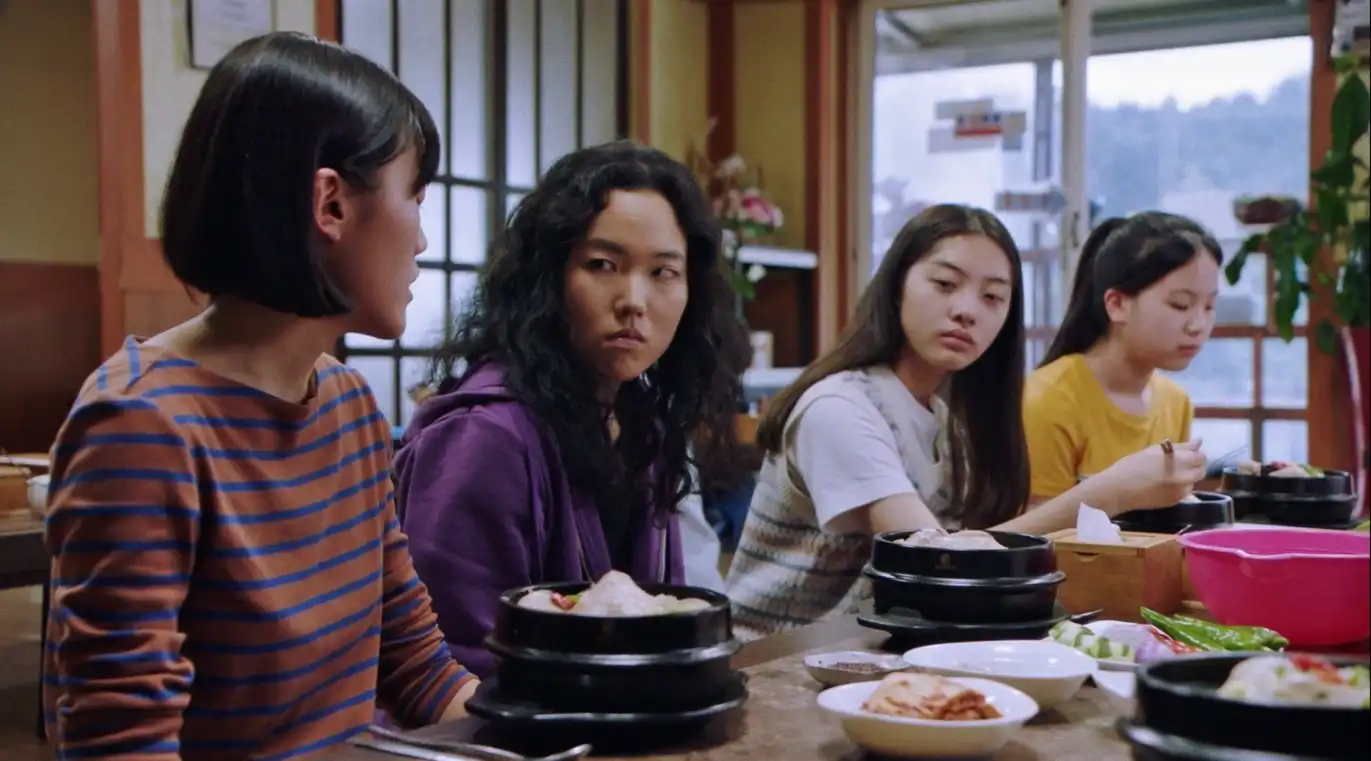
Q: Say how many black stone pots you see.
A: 5